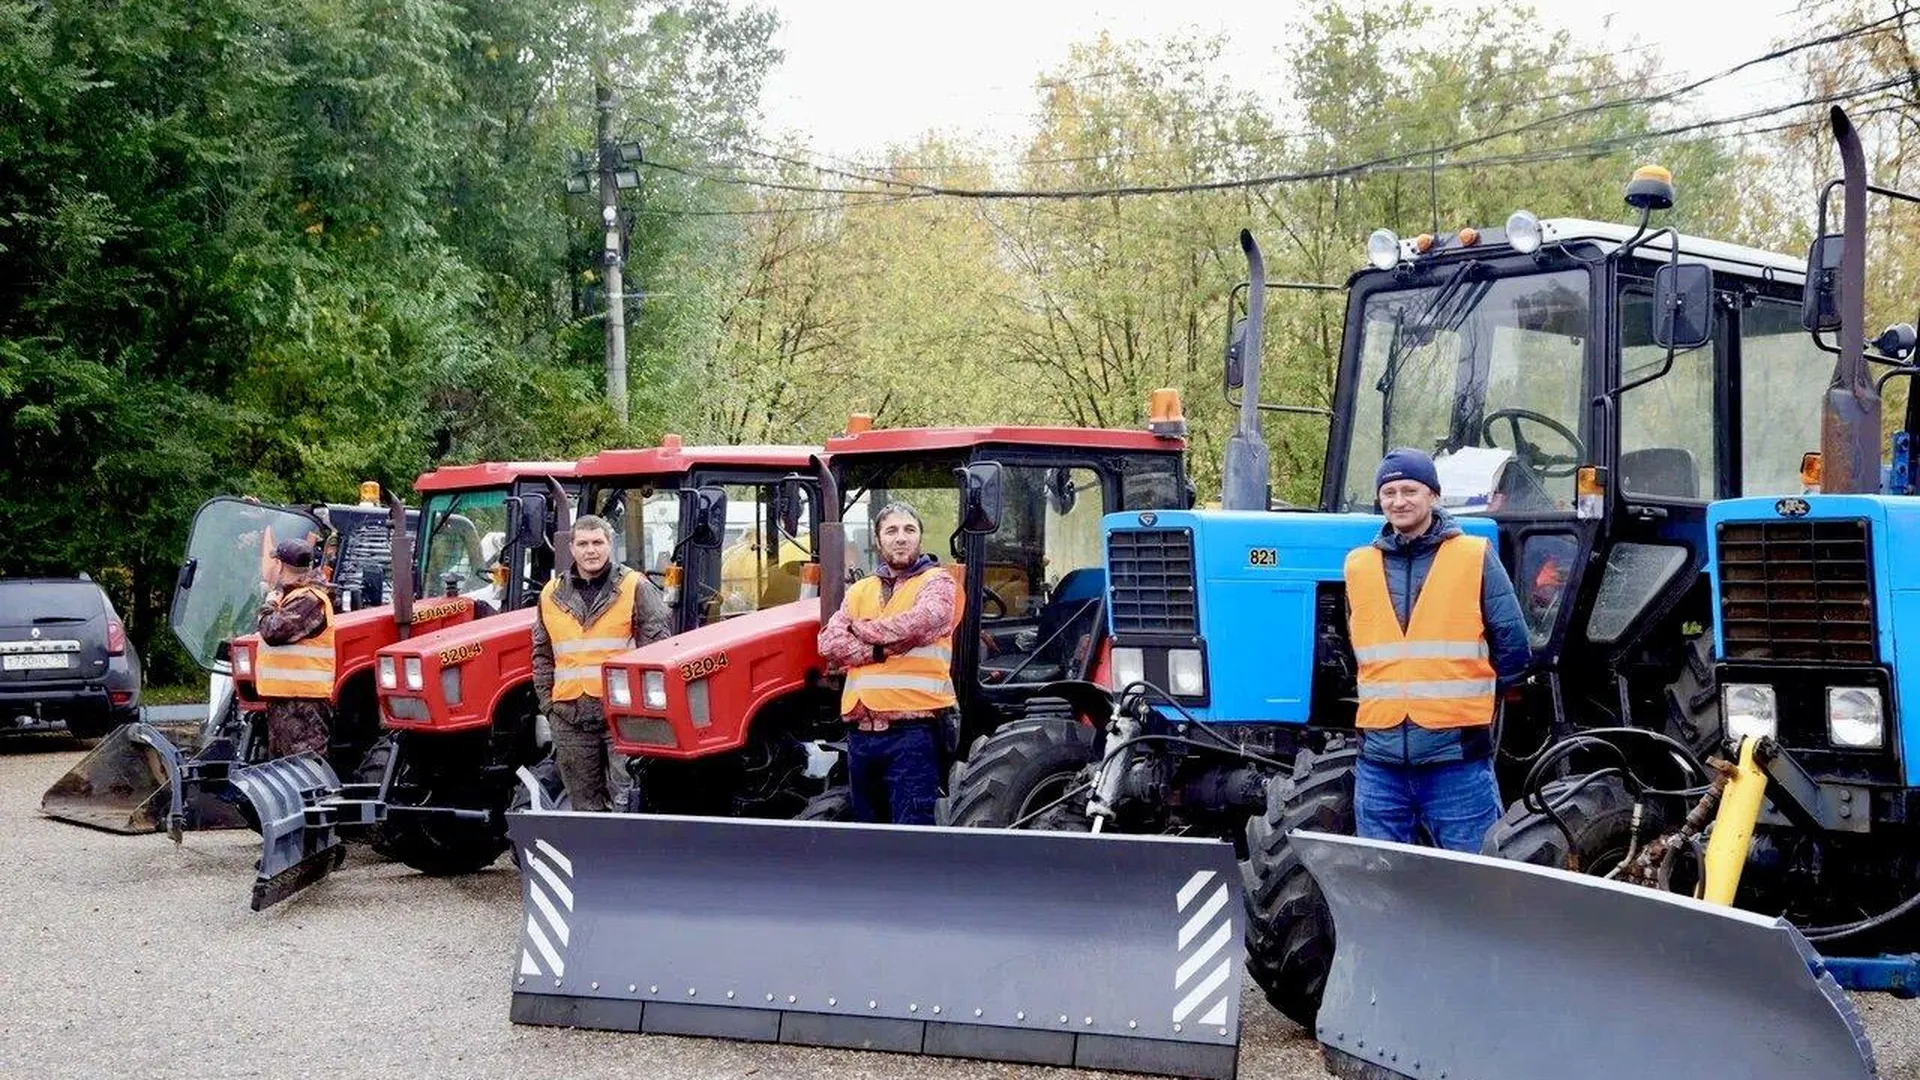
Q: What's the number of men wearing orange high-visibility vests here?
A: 4